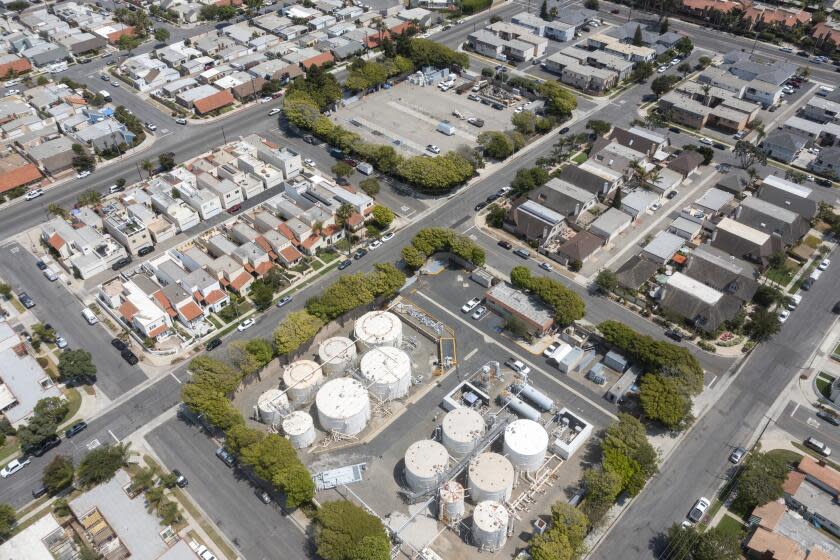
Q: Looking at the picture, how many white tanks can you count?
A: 13